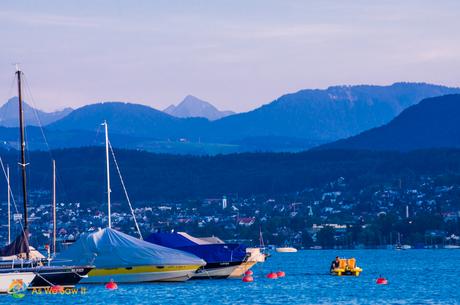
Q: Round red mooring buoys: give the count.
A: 7